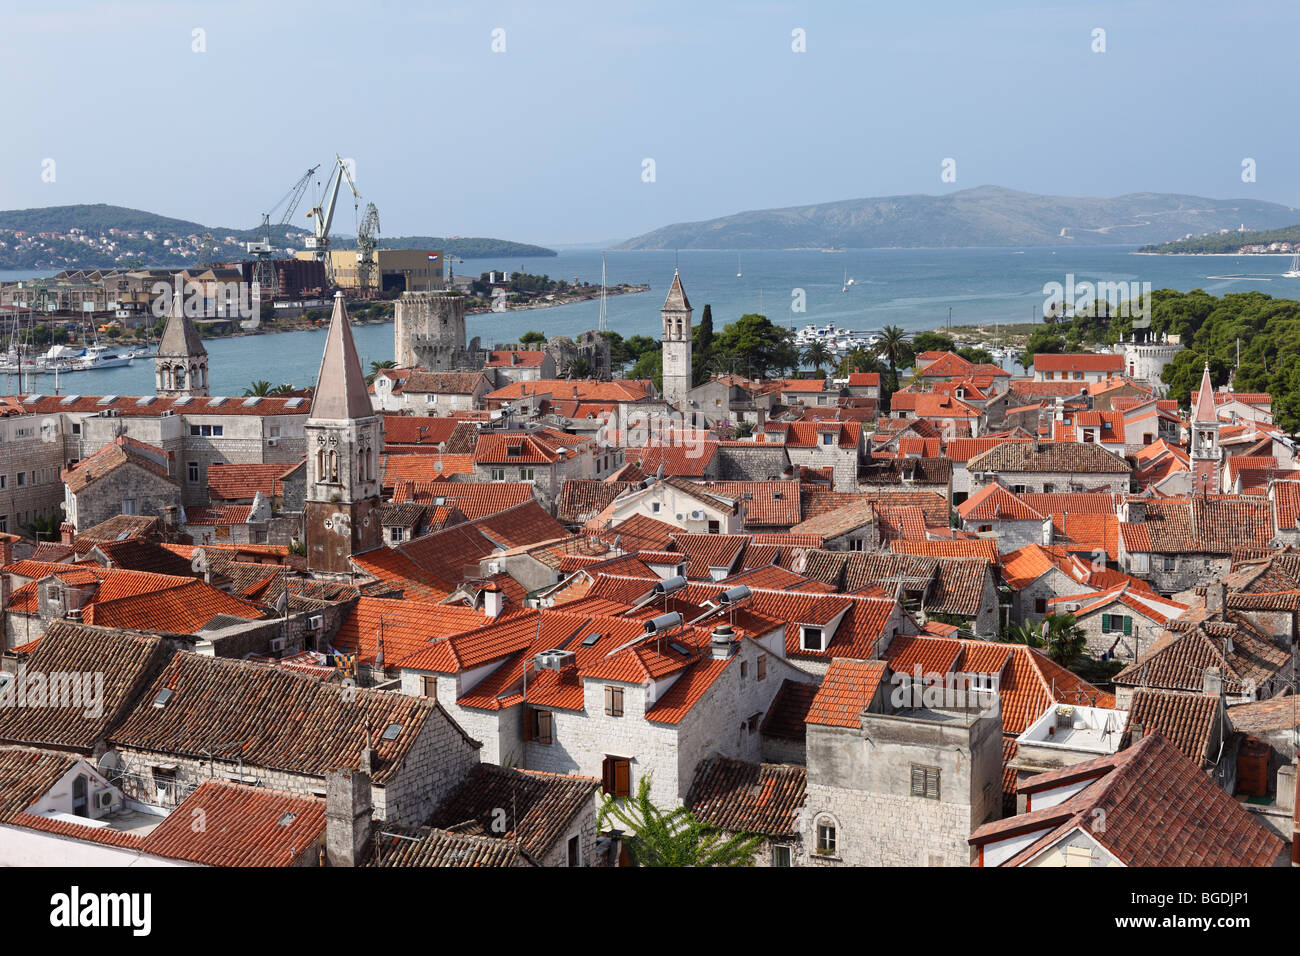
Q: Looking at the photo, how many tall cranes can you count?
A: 3